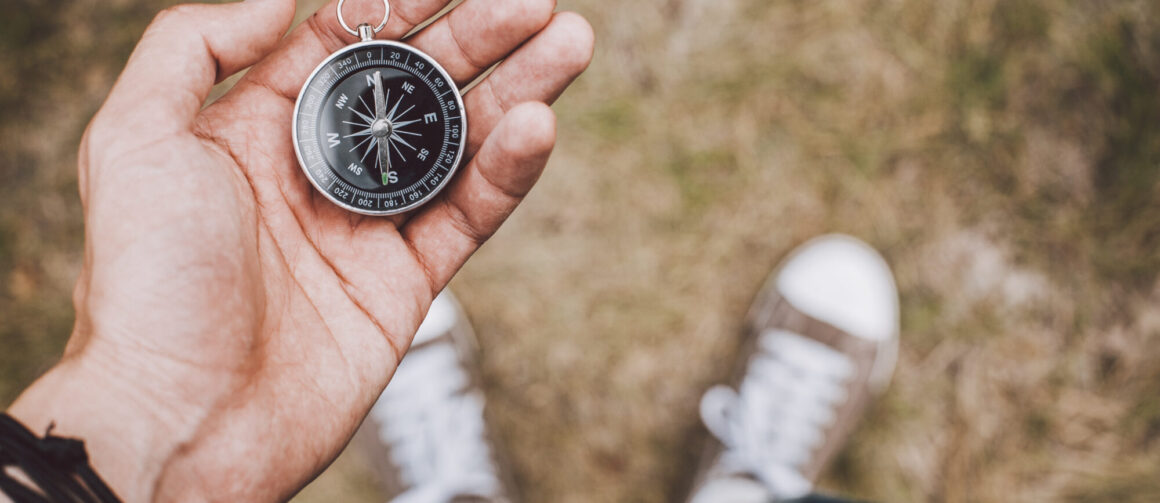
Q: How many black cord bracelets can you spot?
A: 1